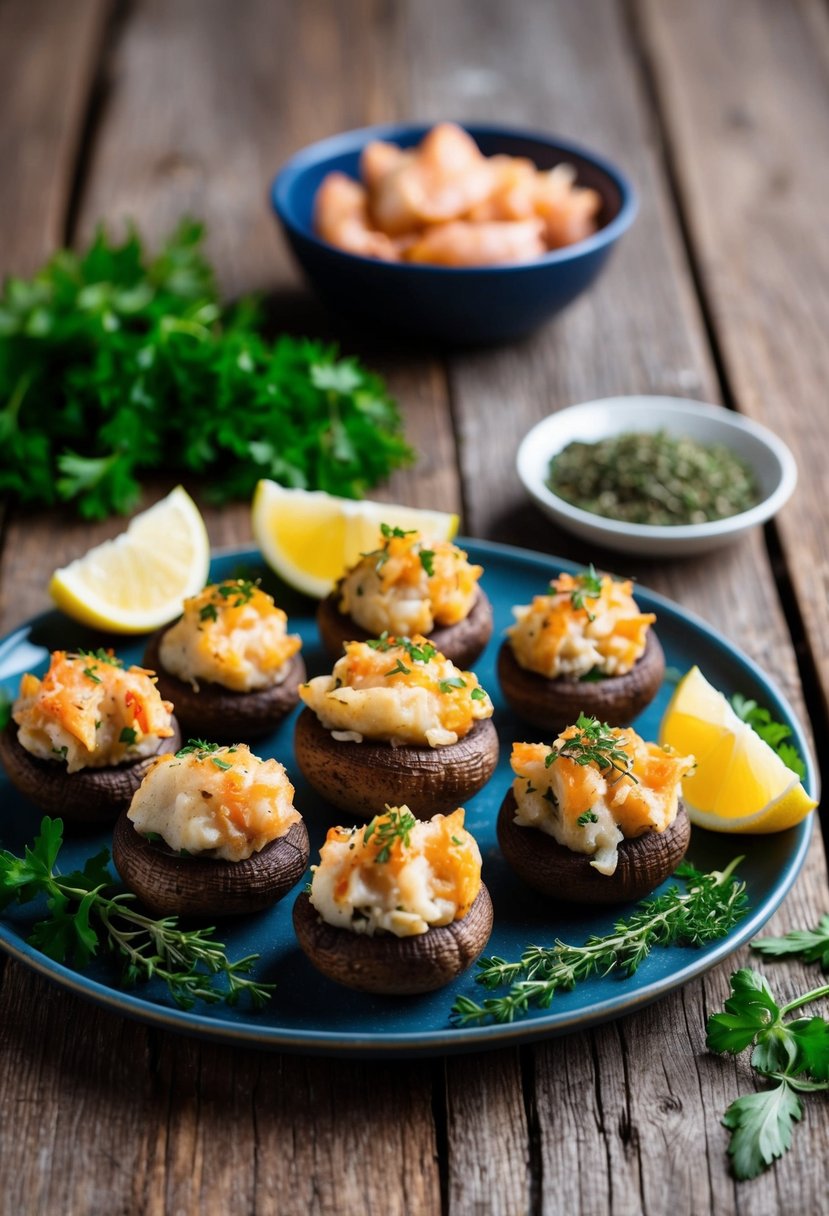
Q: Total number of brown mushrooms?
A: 8